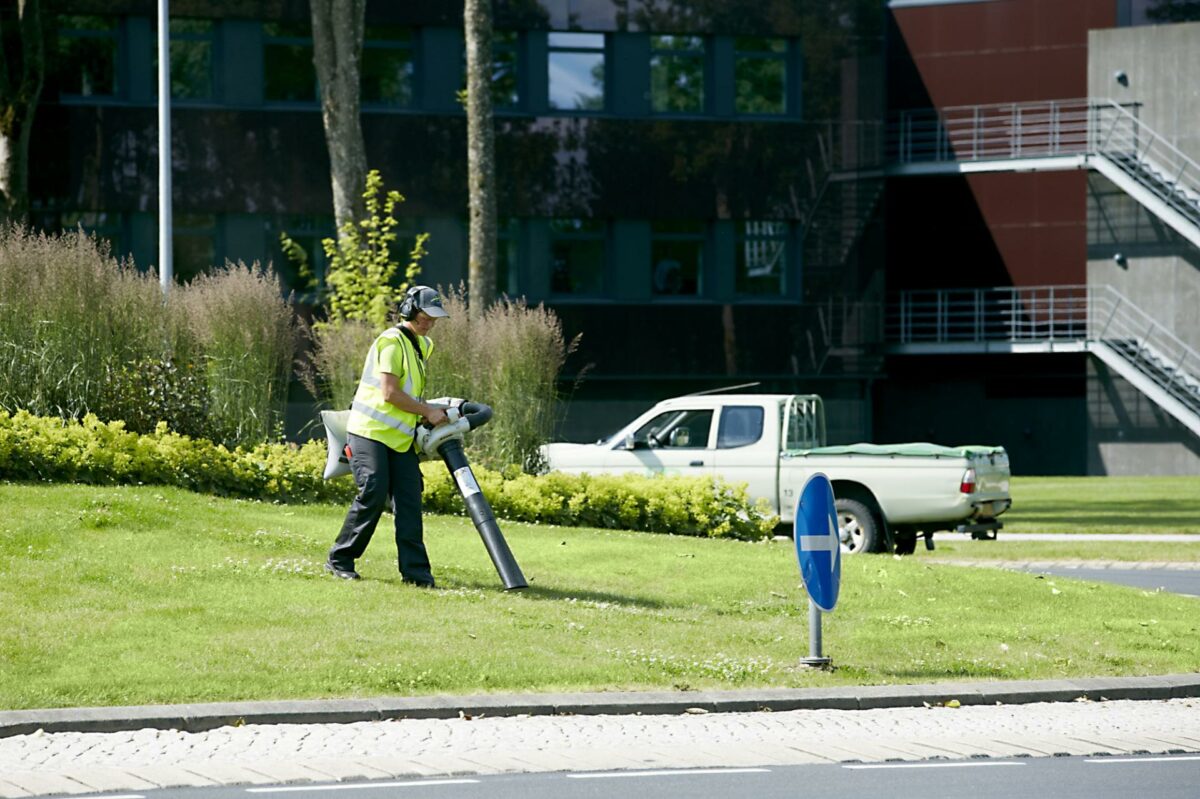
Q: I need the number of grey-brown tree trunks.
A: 3